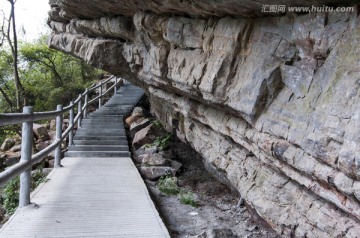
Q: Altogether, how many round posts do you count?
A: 7